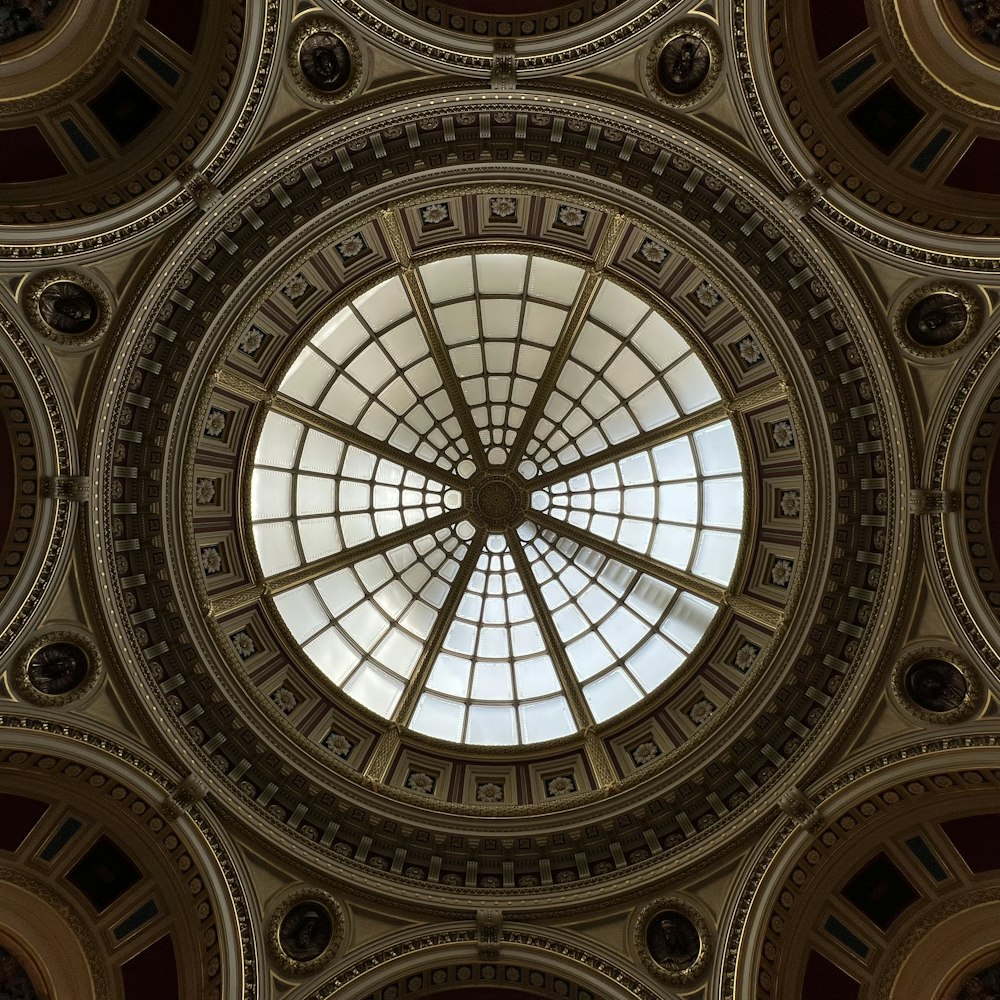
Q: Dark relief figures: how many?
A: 8